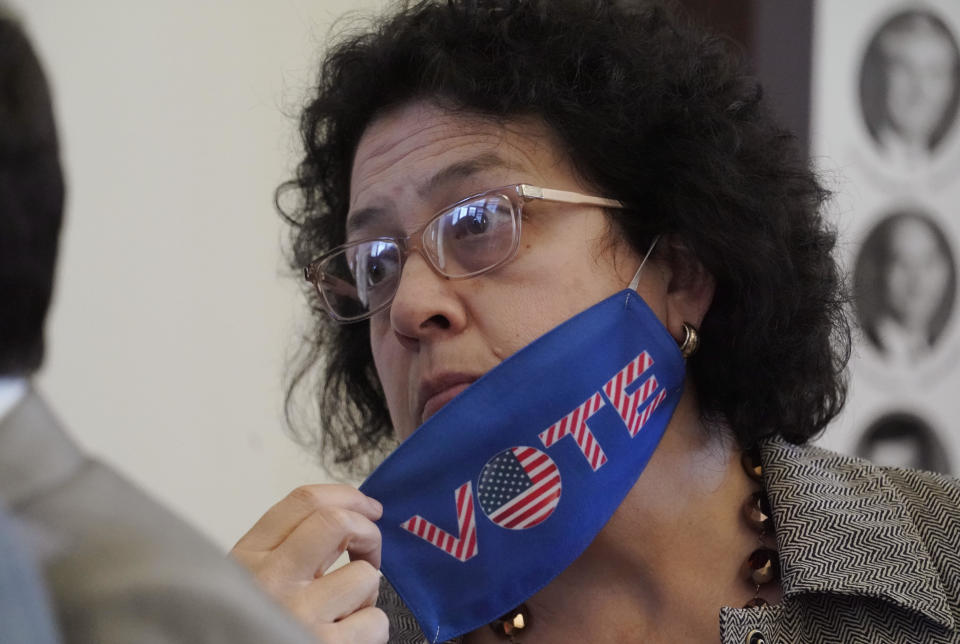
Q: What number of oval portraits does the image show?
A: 3